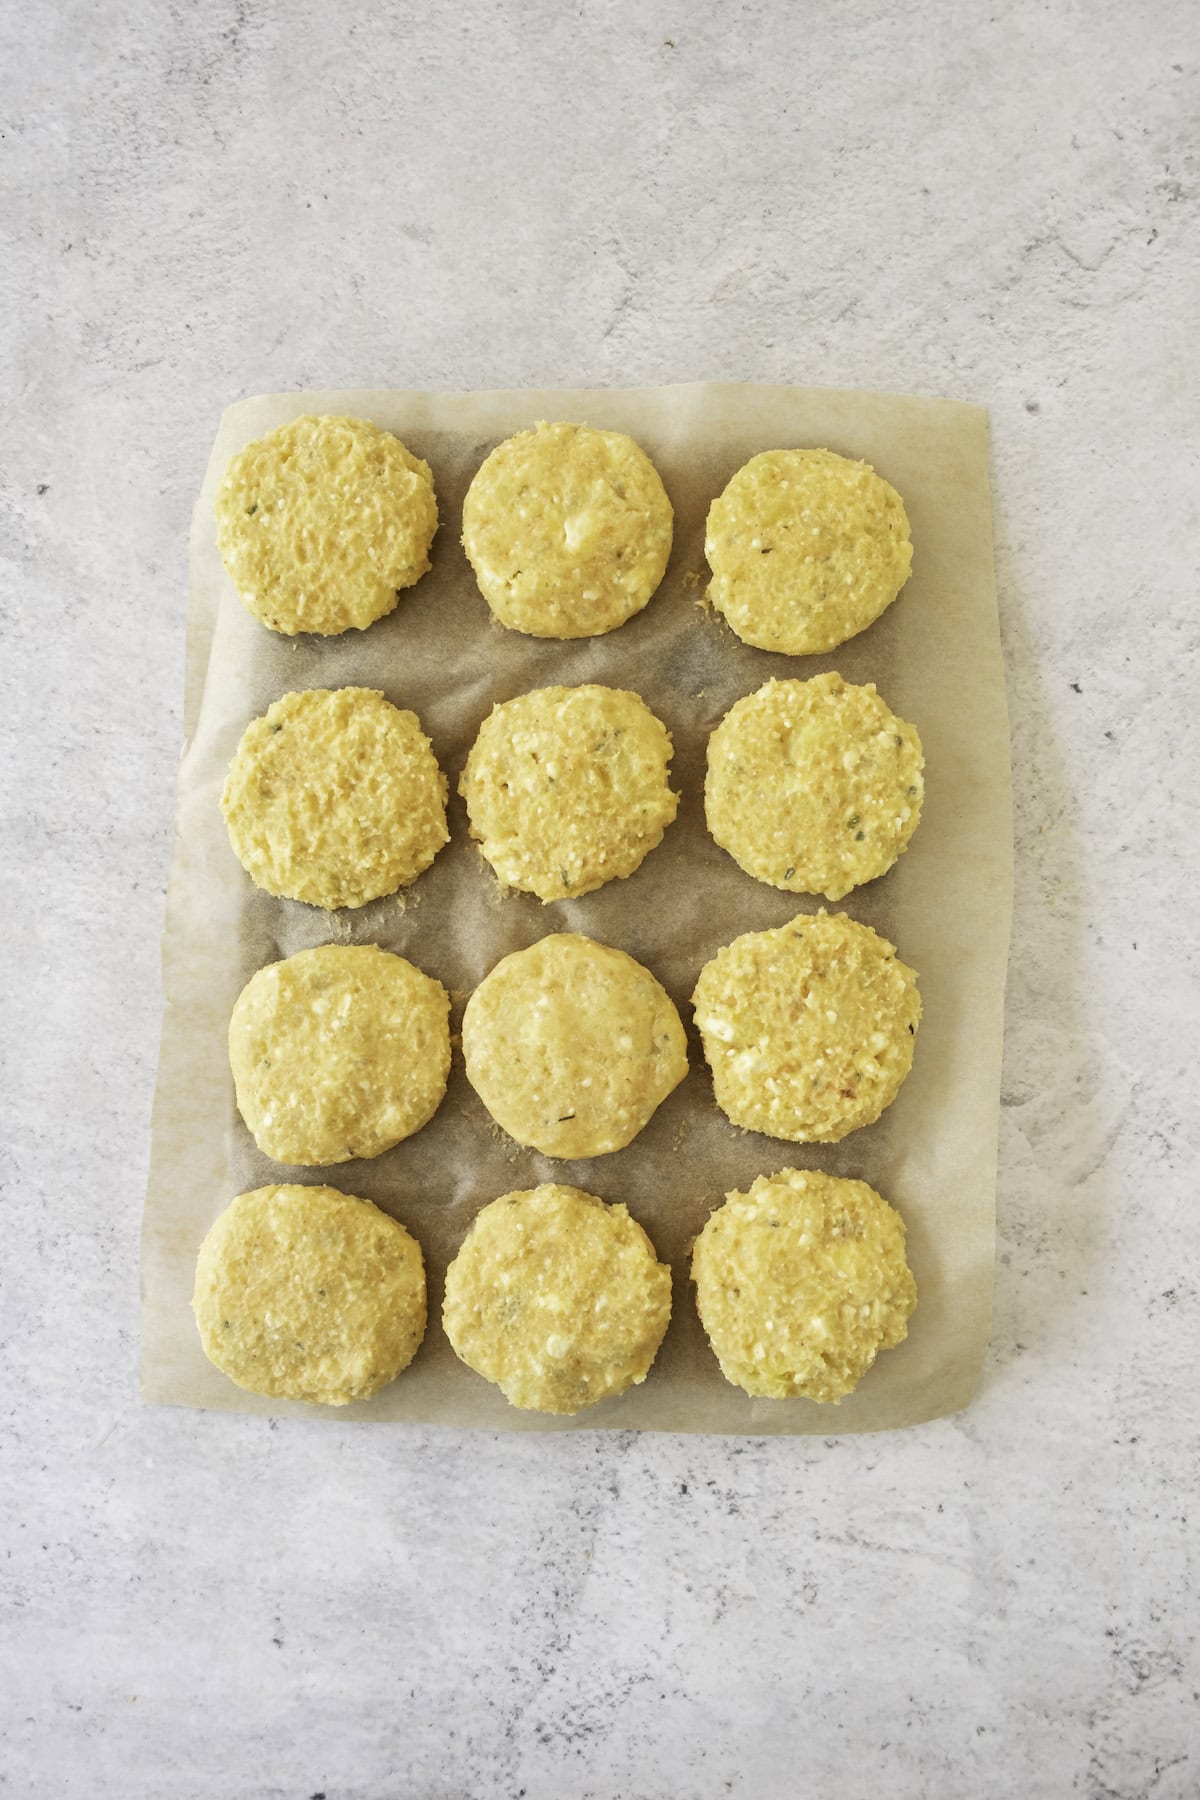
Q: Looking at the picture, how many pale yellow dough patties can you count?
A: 12